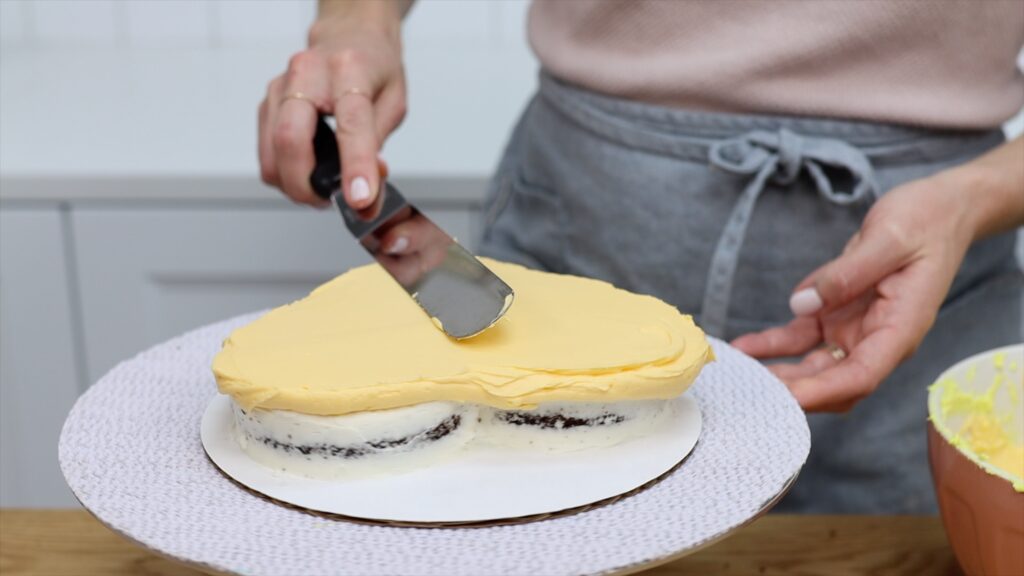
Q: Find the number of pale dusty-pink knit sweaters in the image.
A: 1